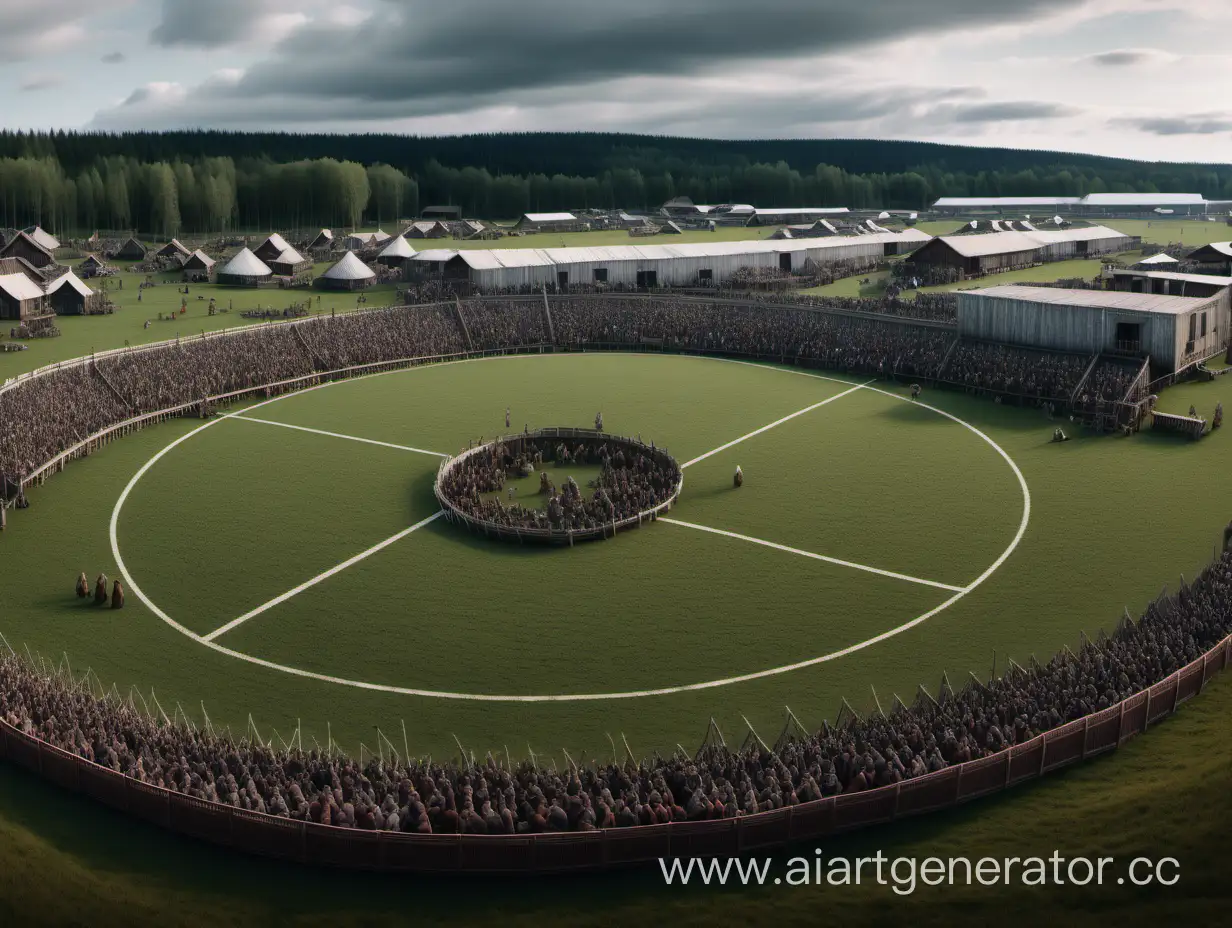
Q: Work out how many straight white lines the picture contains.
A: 4